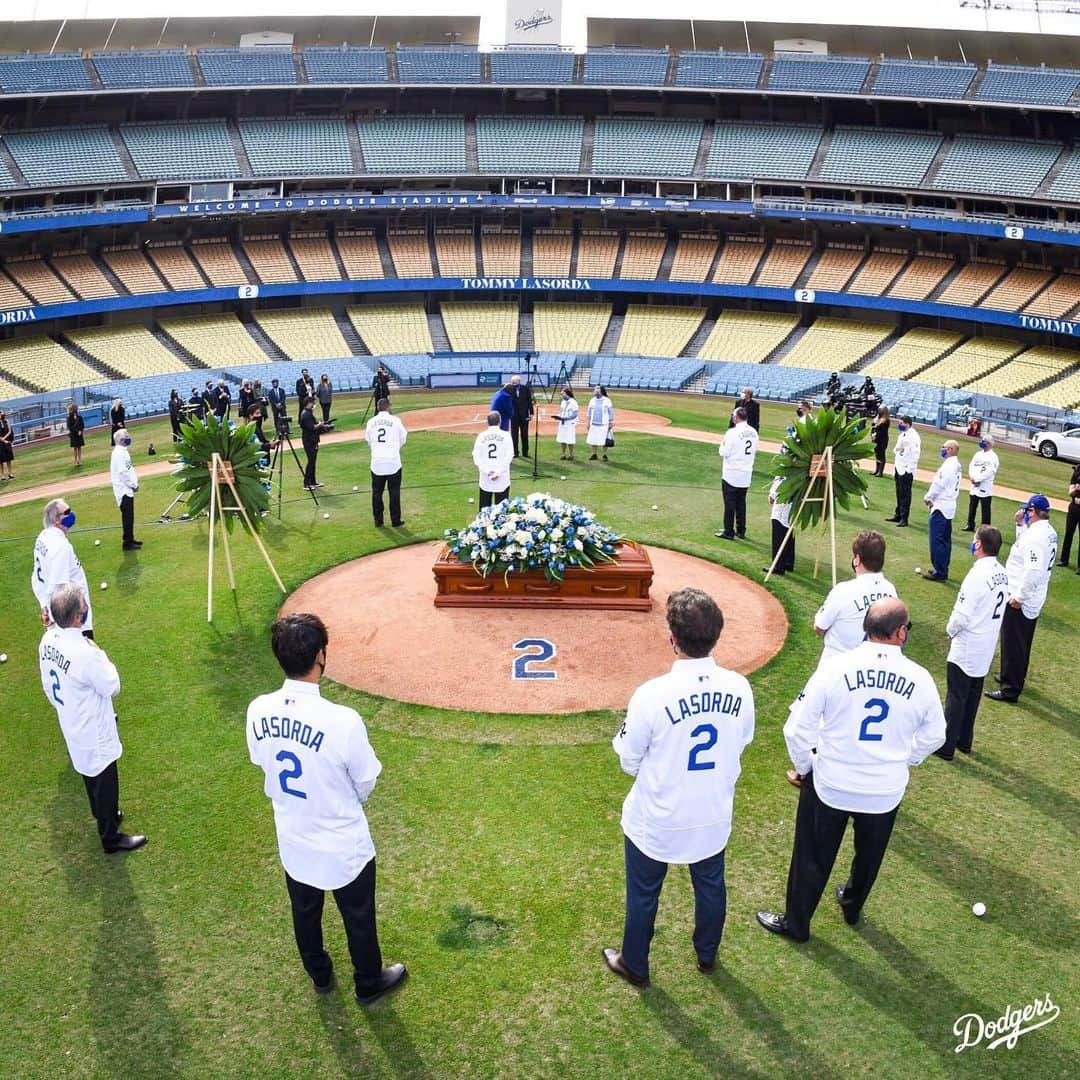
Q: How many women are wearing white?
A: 2